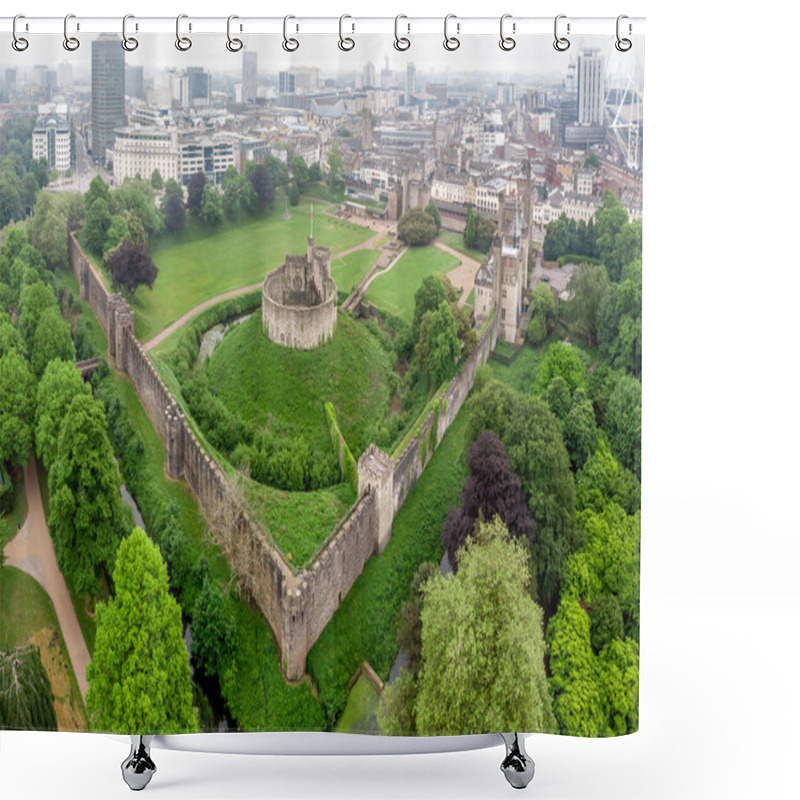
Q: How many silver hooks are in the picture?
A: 12